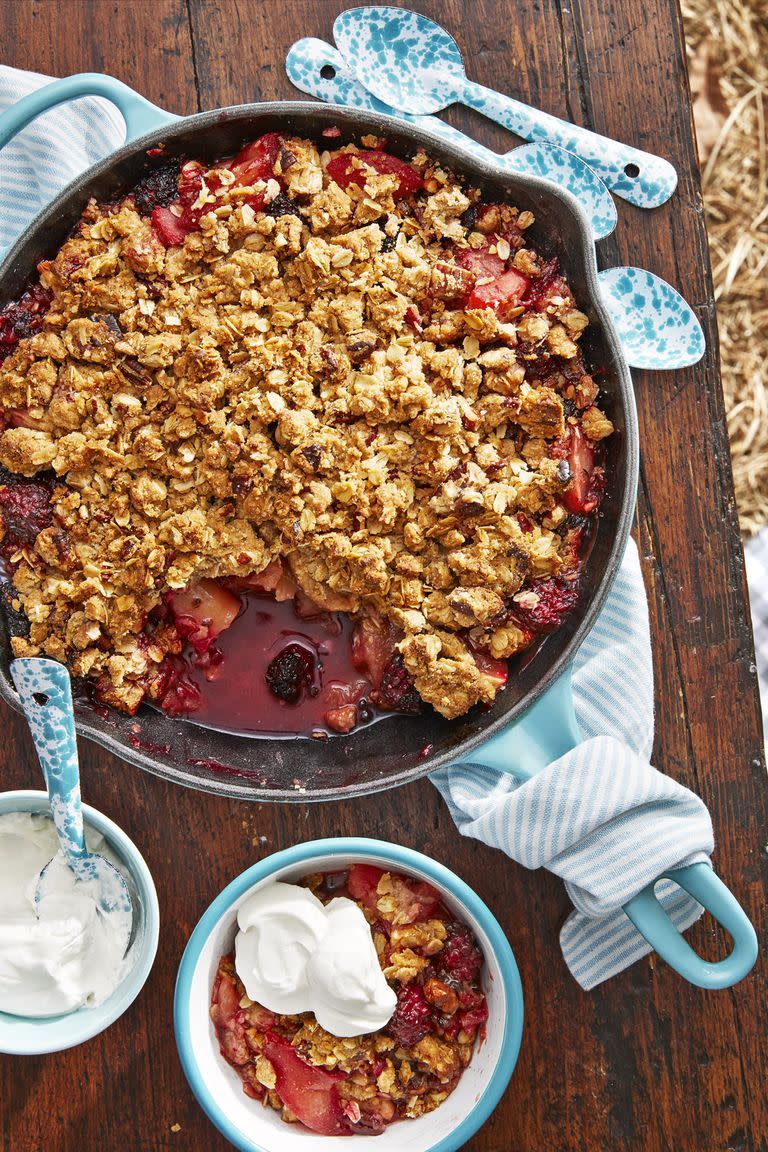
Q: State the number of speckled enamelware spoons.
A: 4